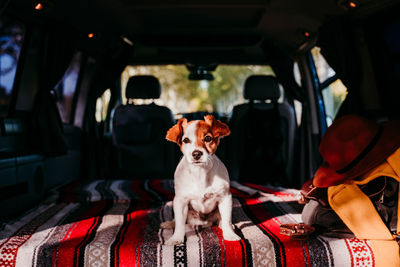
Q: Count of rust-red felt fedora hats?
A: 1